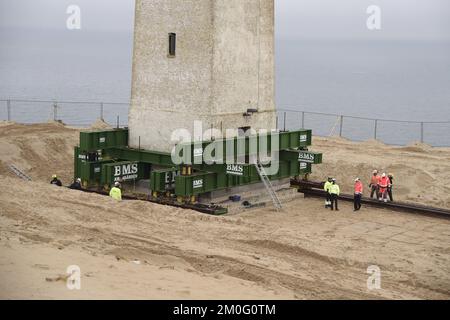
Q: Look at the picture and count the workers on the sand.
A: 9